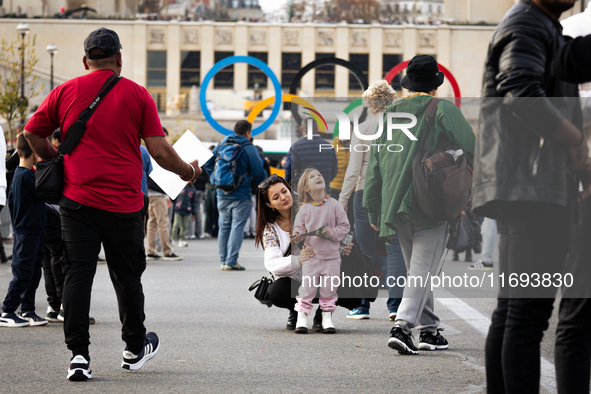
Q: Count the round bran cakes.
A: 0